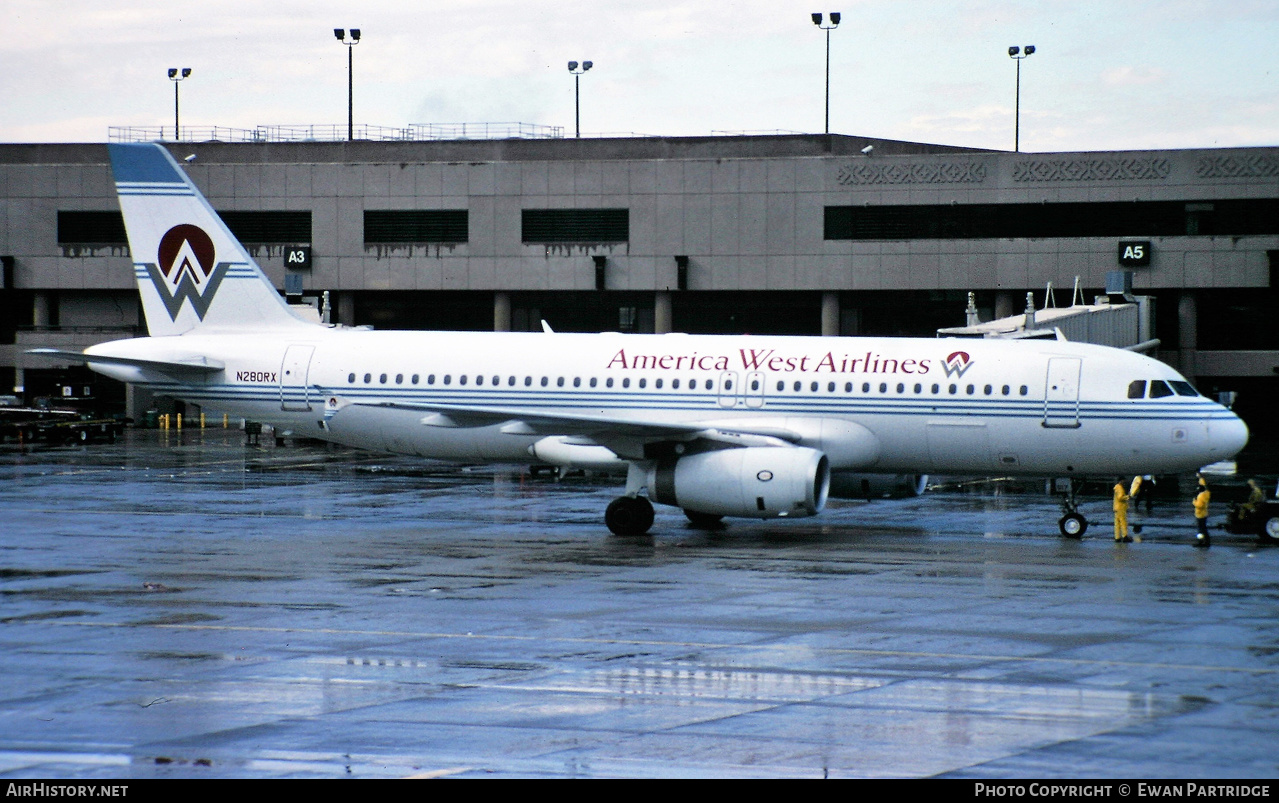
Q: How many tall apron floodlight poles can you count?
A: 5